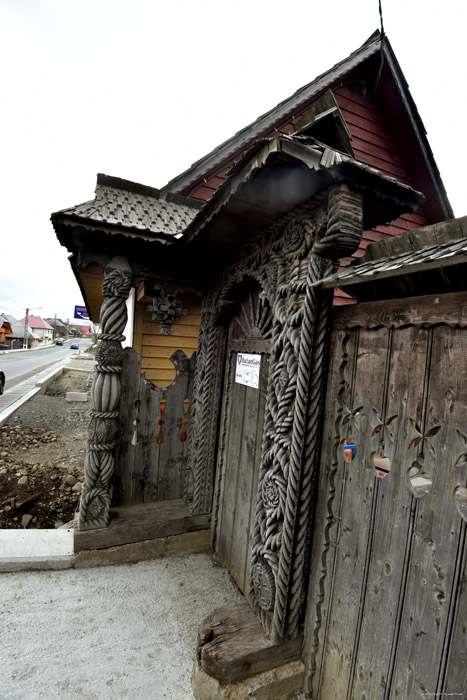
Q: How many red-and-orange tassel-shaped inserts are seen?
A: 2